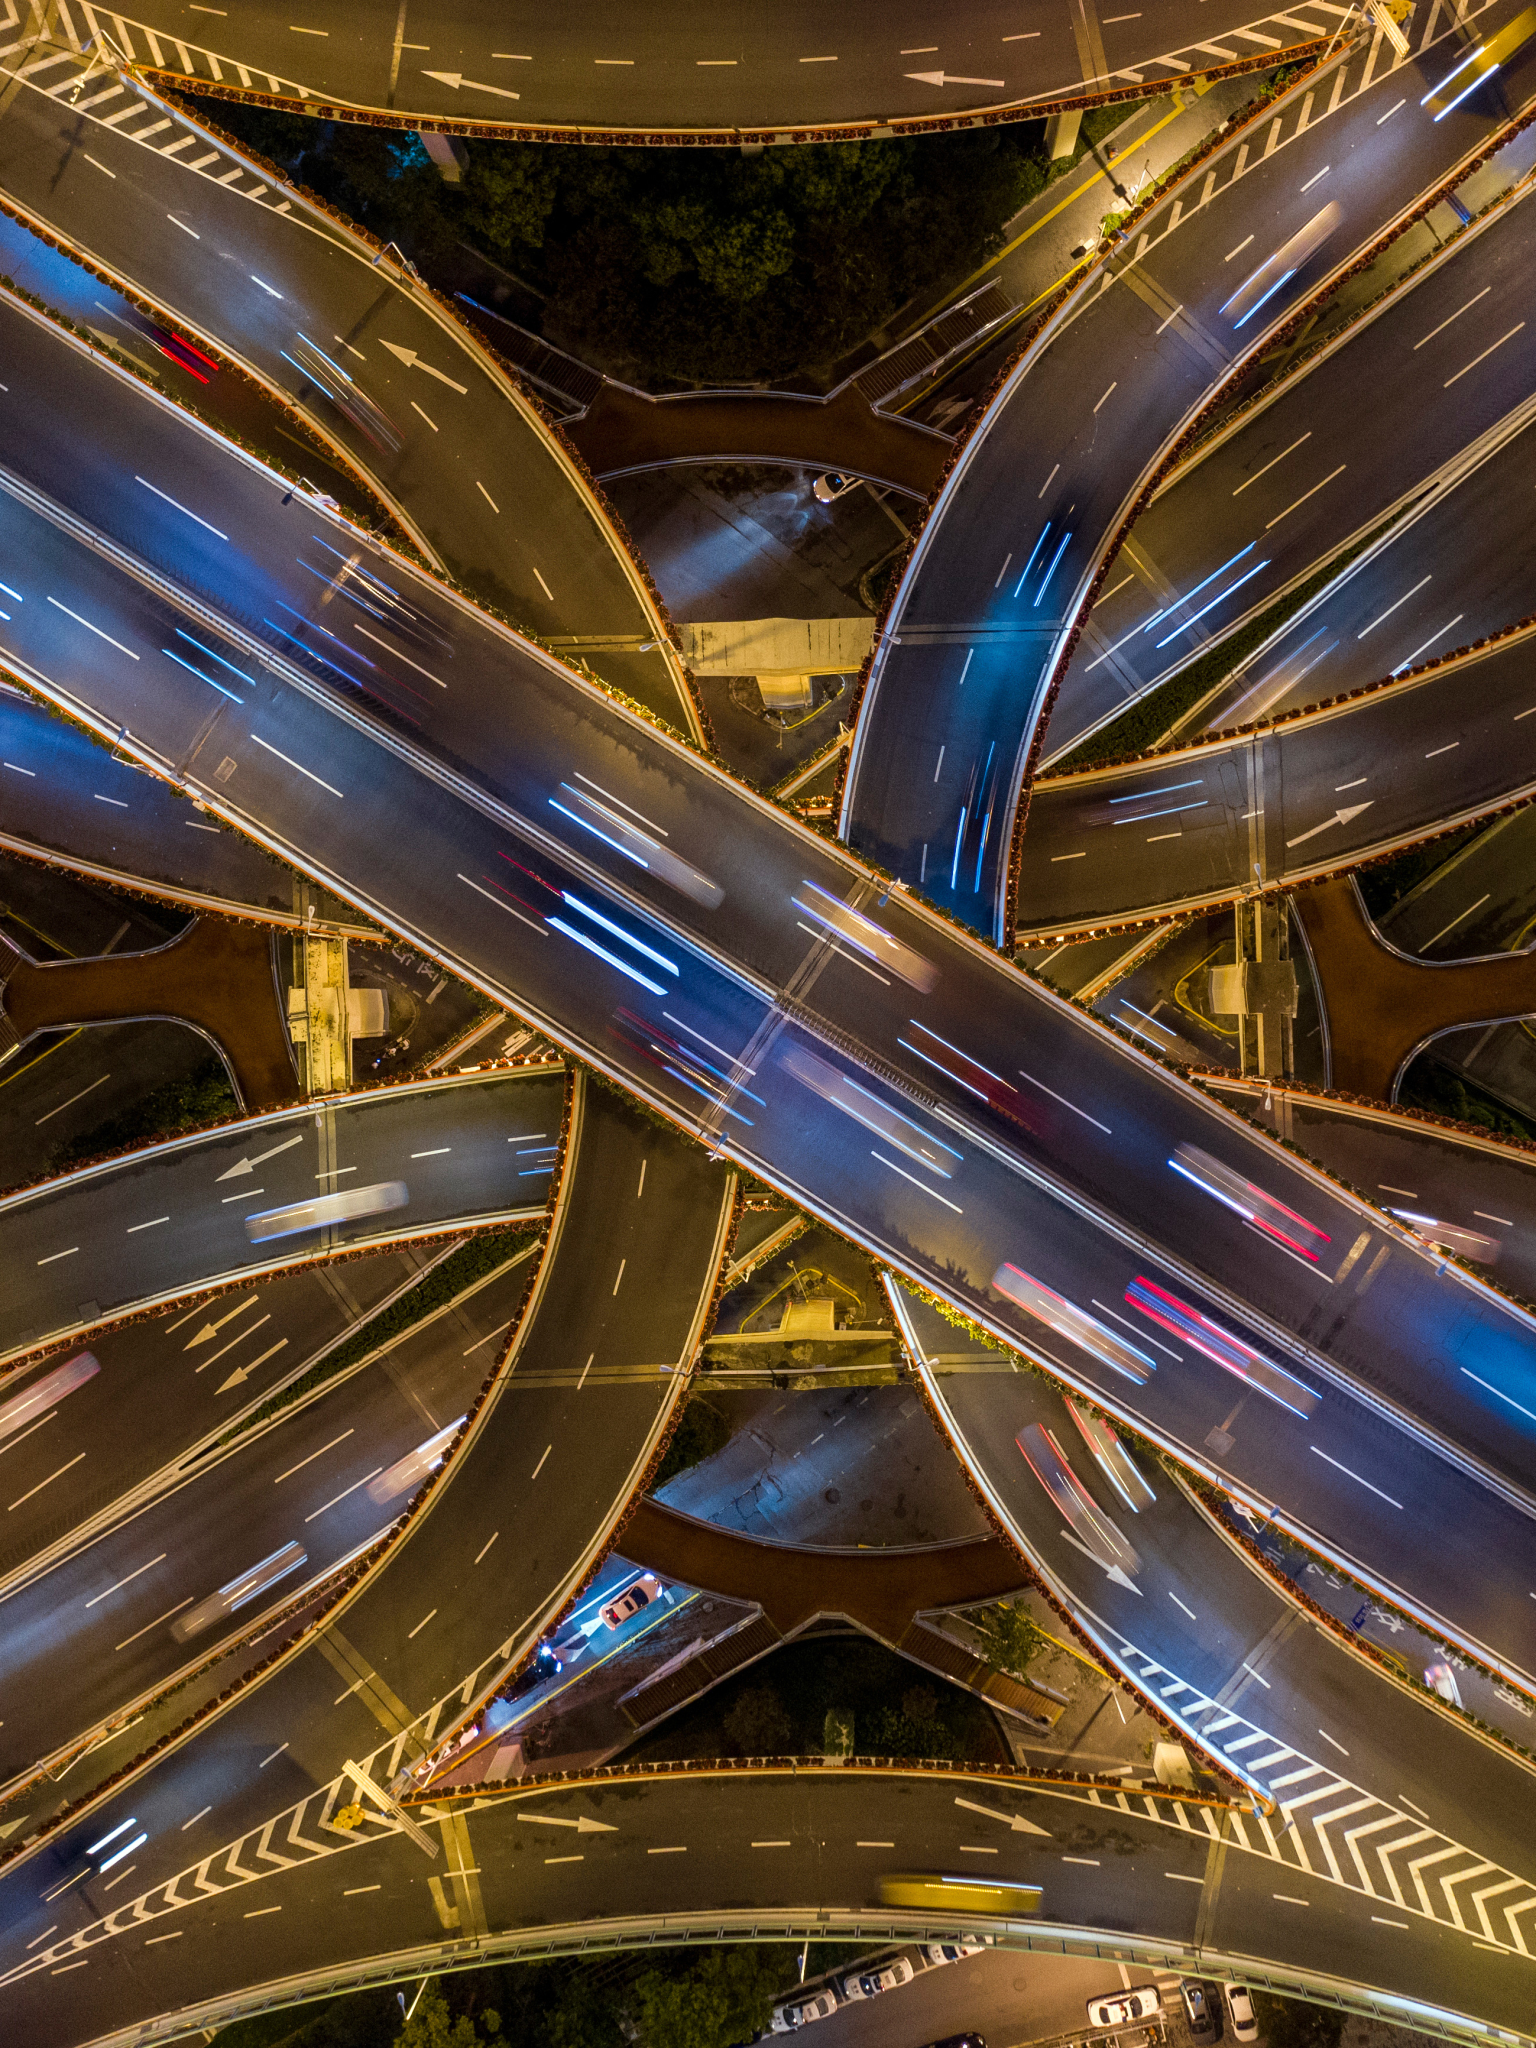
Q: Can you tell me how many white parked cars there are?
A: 5